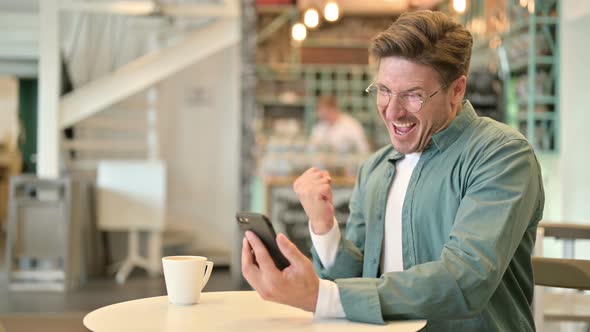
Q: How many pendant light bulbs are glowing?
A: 4